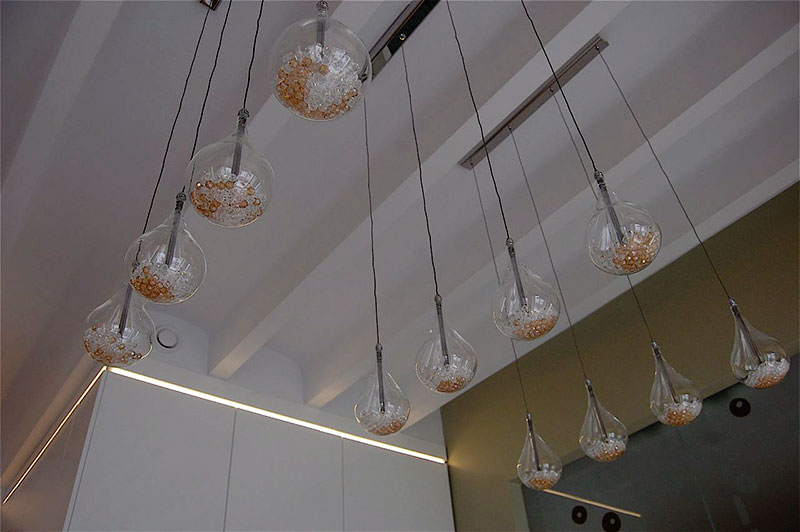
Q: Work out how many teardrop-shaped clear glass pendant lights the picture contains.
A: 12